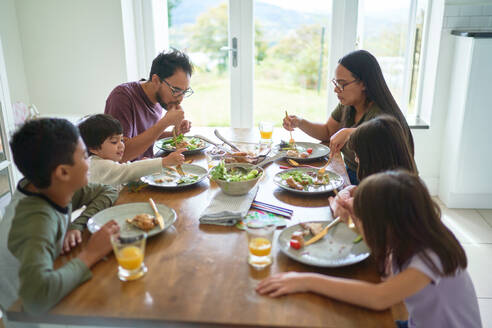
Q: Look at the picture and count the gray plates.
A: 6